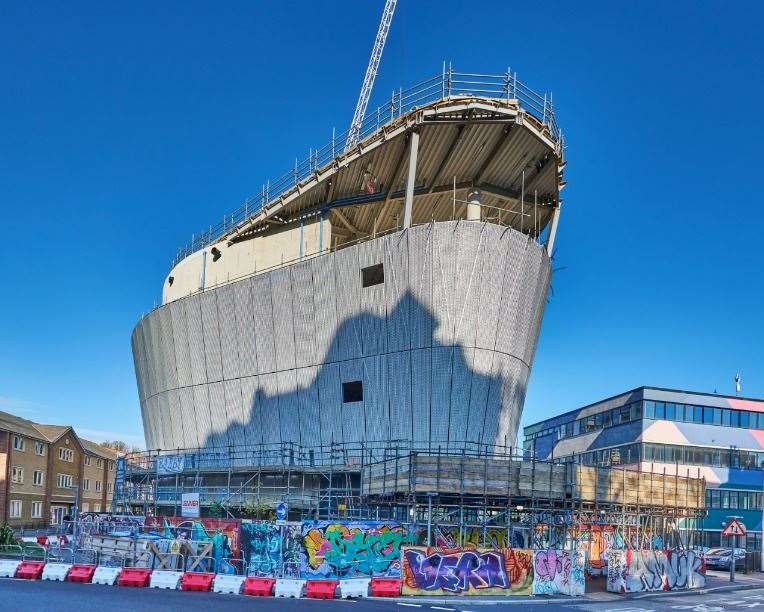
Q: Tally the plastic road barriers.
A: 14